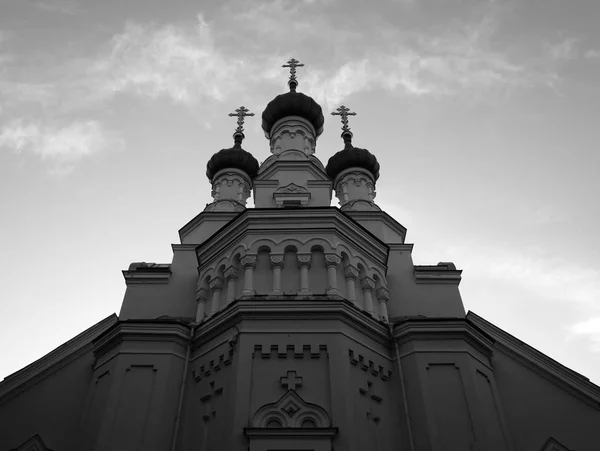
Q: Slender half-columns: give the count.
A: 10